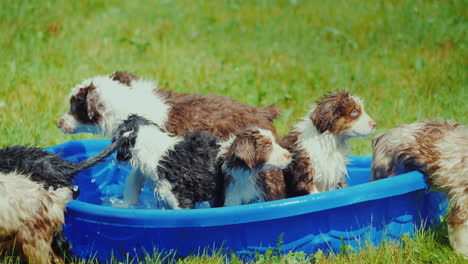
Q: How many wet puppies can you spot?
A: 7